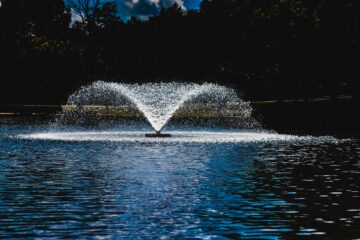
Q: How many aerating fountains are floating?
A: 1